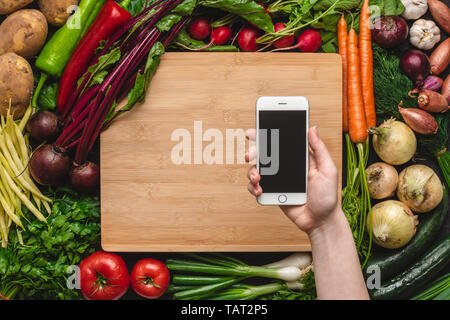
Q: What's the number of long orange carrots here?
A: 3